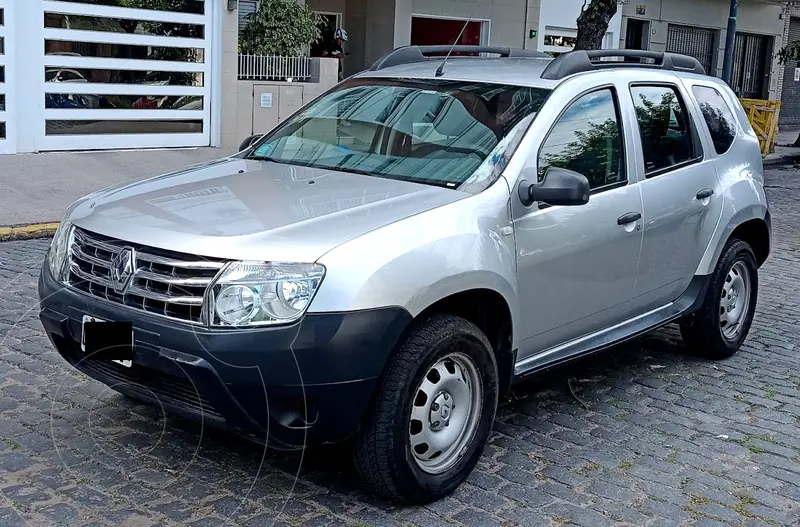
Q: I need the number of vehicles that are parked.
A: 1